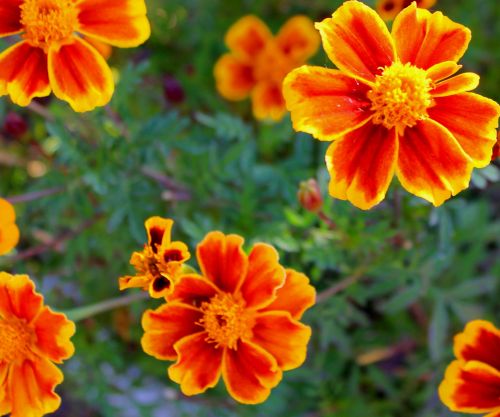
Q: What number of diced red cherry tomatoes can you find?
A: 0